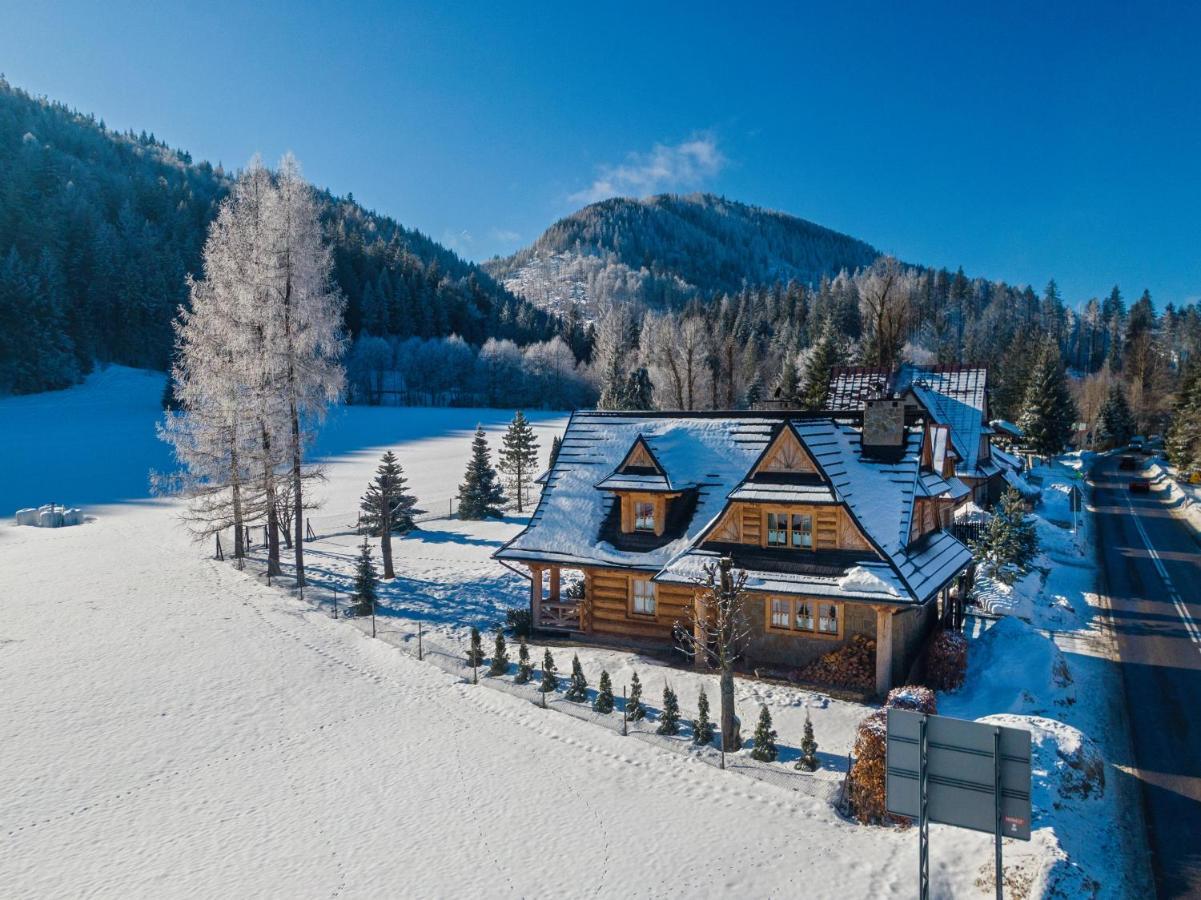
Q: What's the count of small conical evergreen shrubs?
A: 11